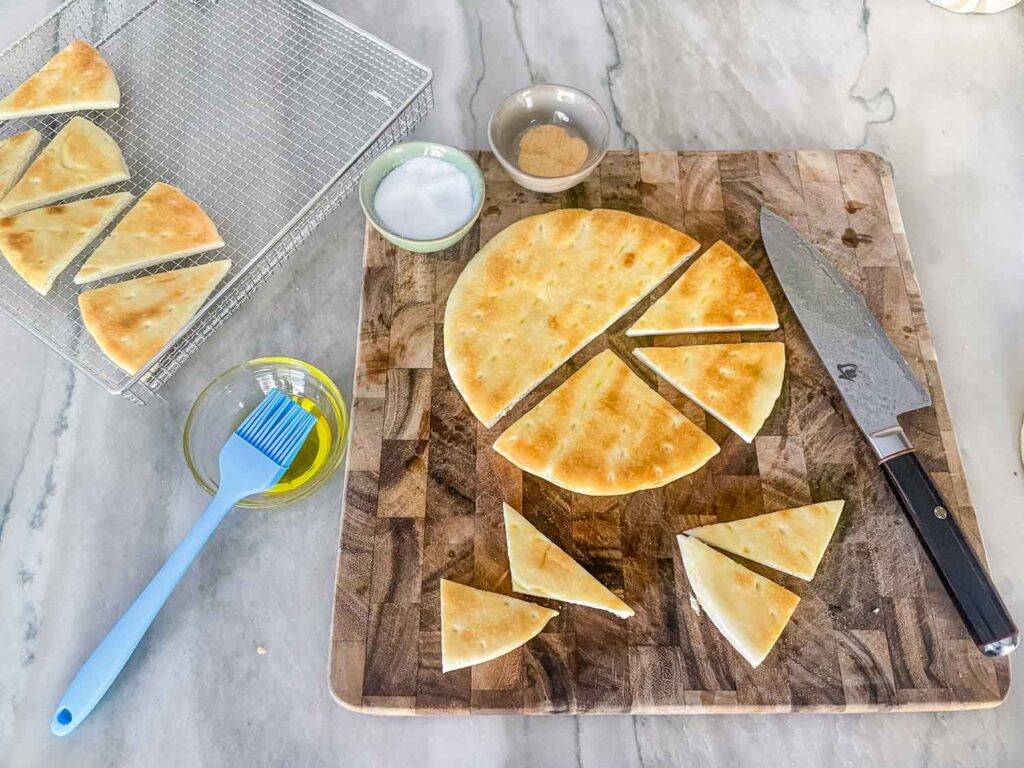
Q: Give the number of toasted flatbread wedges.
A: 13